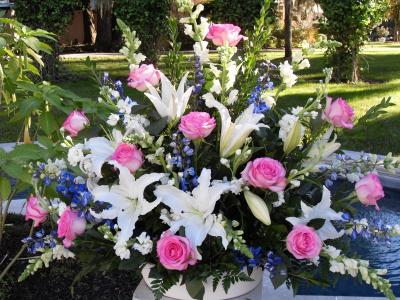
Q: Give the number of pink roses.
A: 12